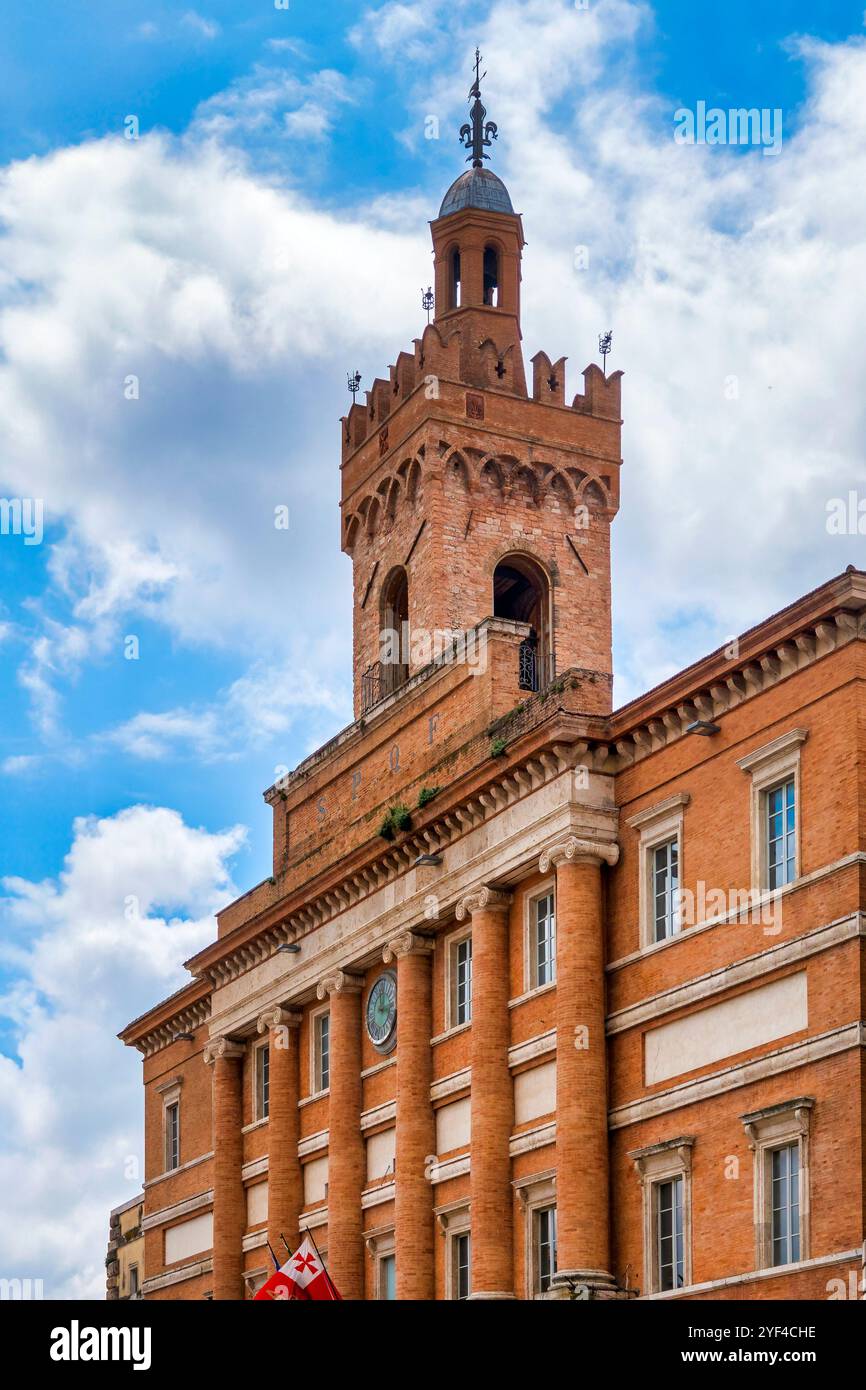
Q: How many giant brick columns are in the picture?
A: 6